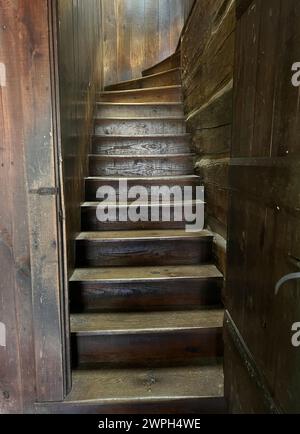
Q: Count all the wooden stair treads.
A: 13